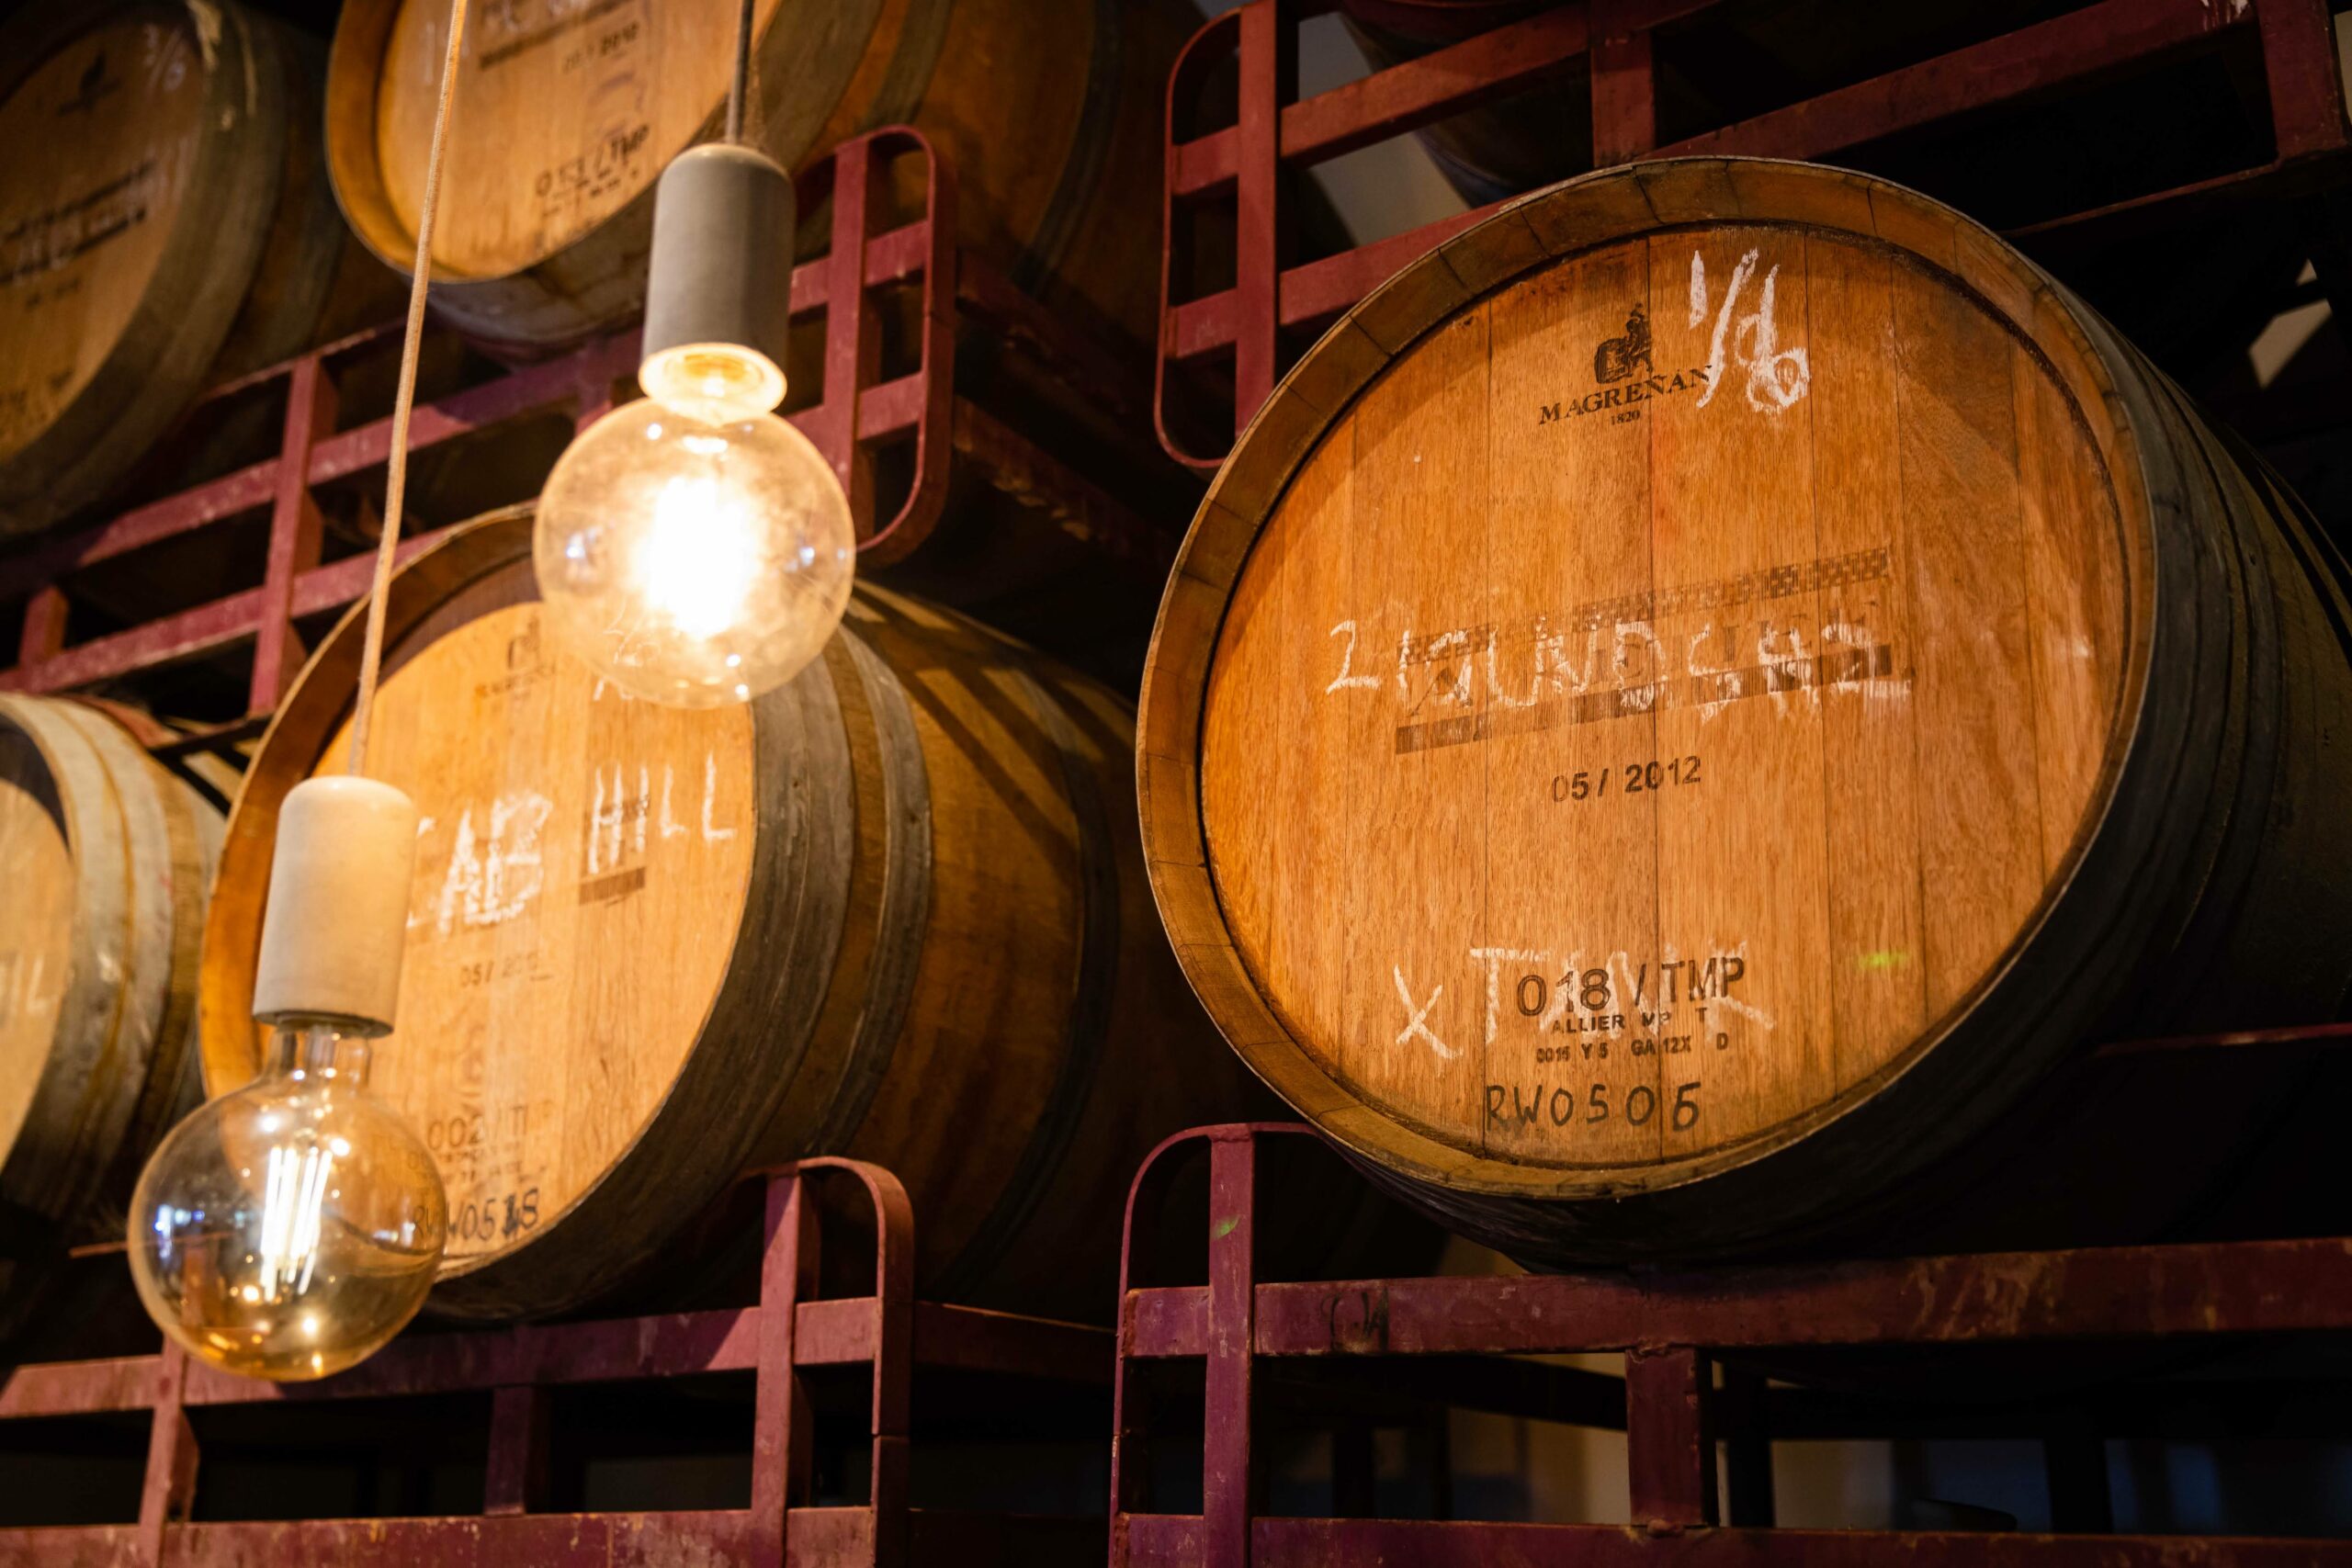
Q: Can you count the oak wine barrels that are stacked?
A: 6